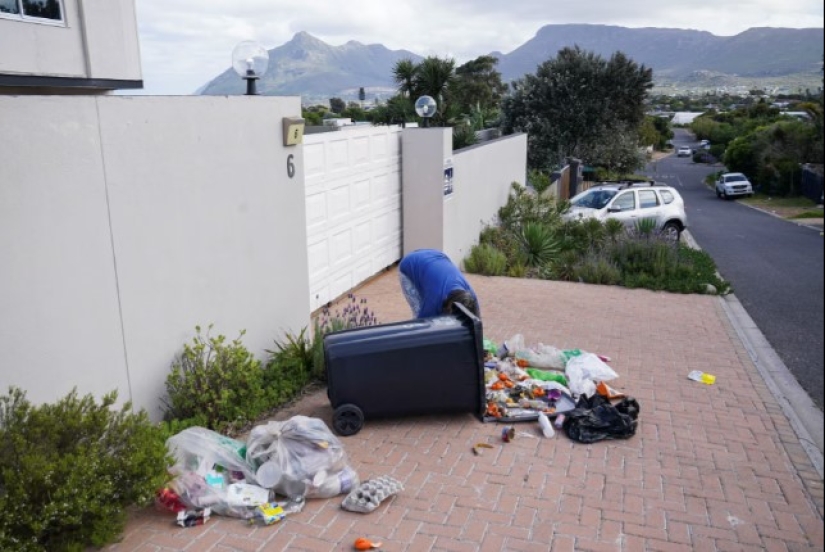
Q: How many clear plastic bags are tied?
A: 1